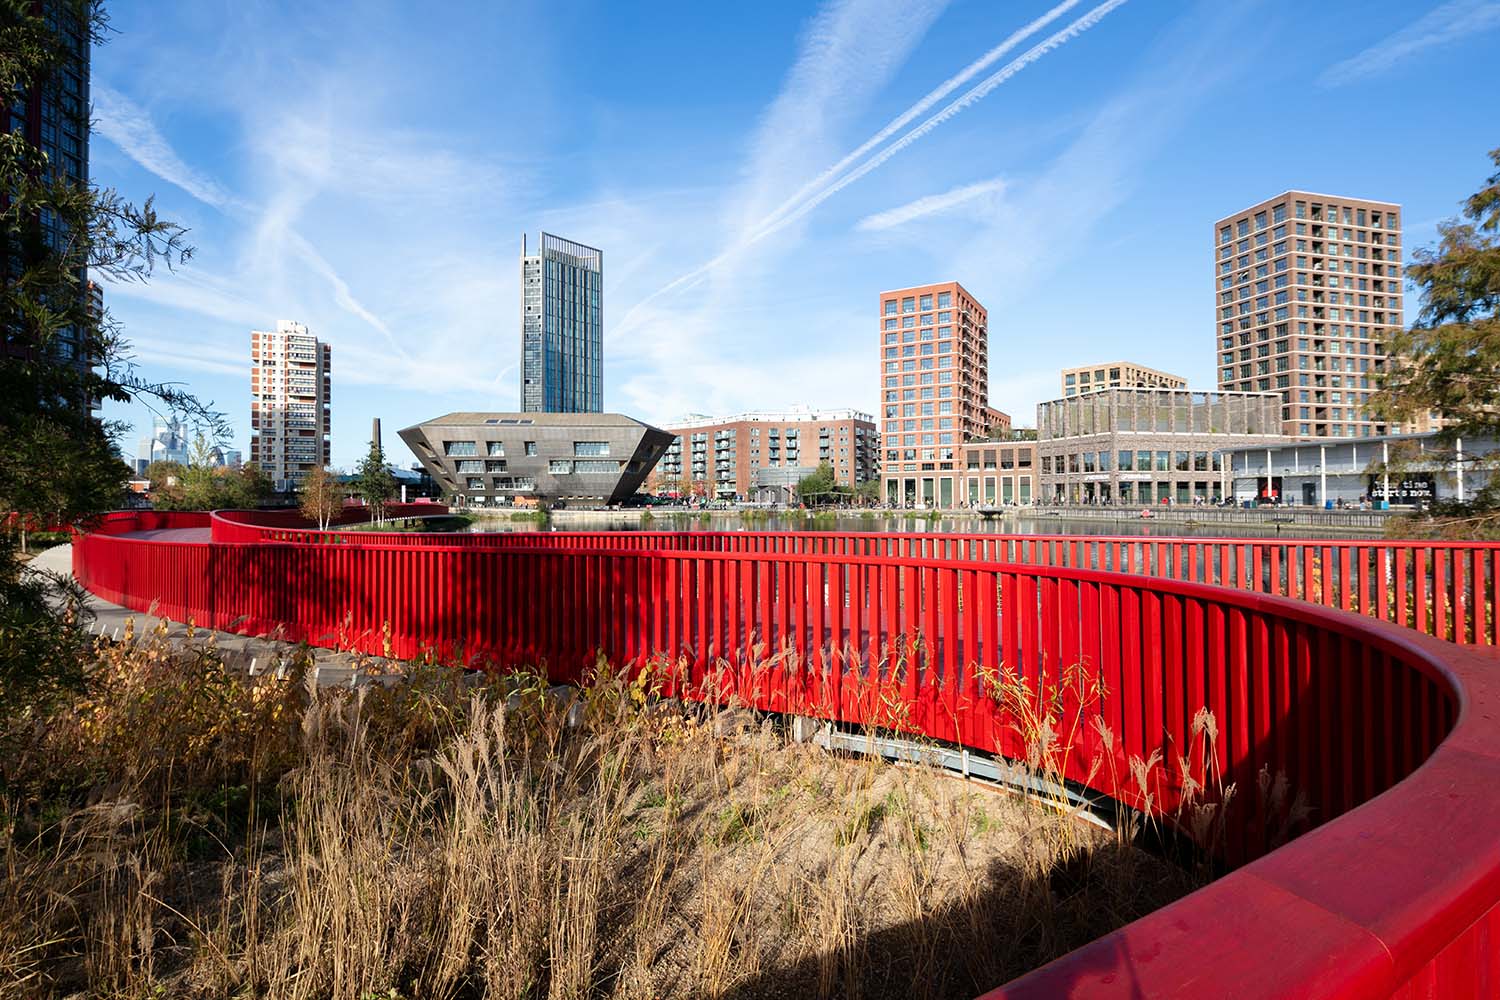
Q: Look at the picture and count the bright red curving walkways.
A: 1